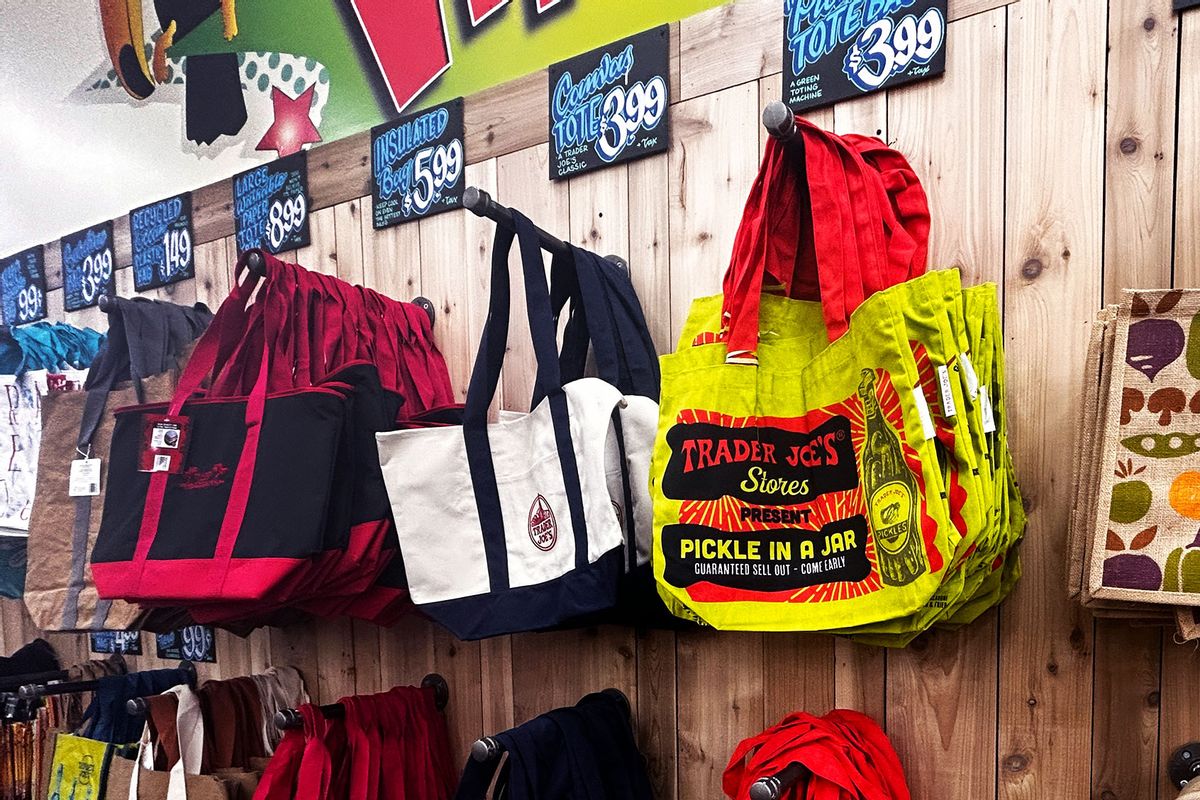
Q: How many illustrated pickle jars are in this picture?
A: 1